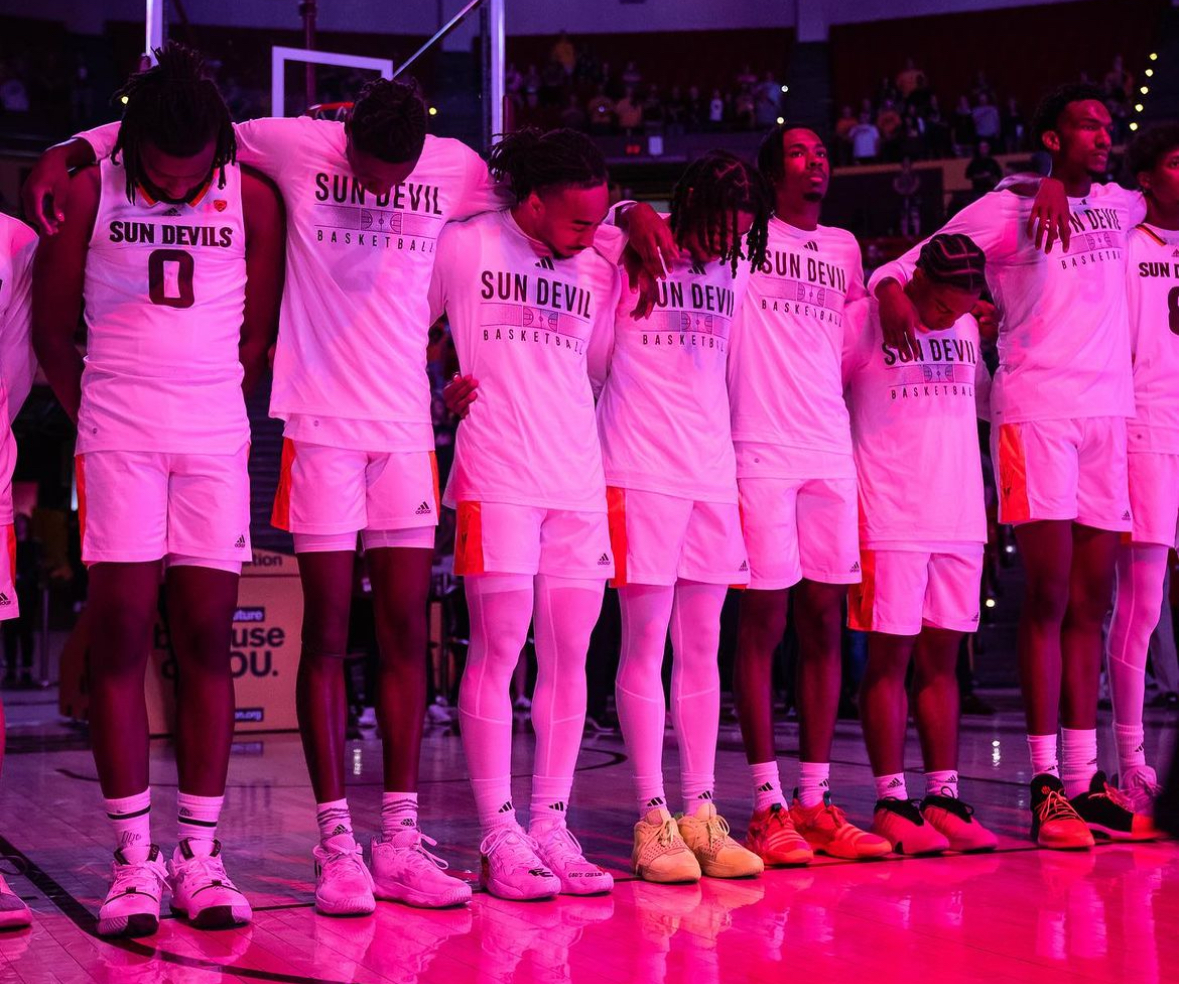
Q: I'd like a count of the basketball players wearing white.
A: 9